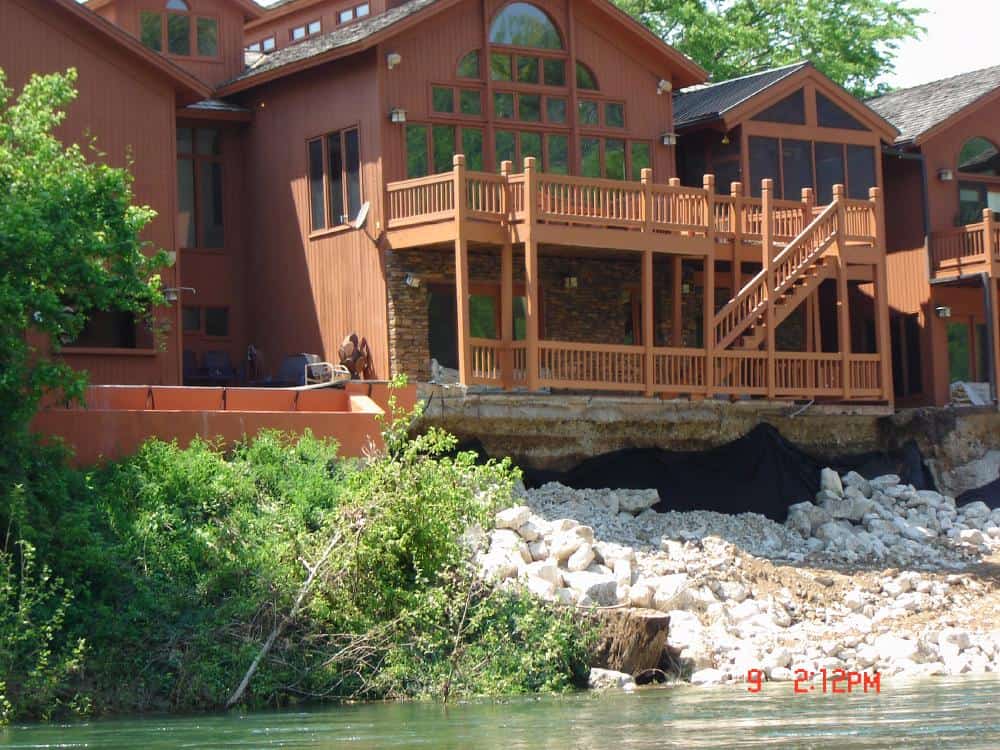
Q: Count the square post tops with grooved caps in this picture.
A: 12